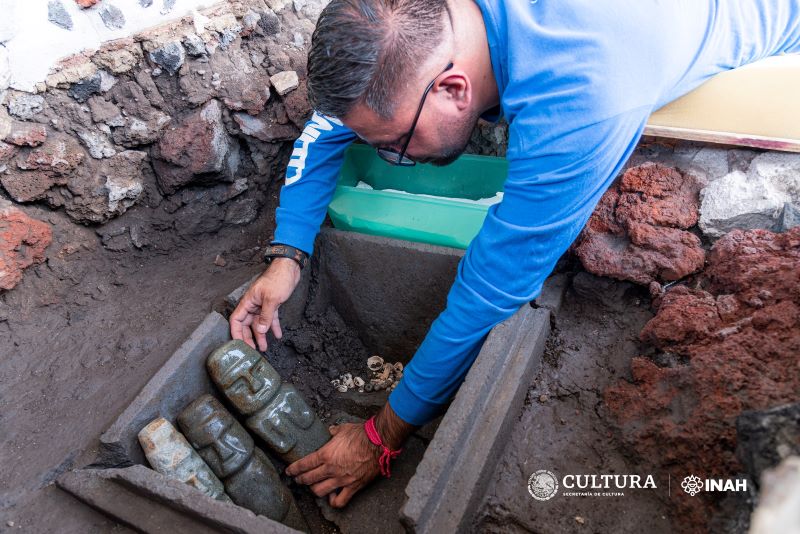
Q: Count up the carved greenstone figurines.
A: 3